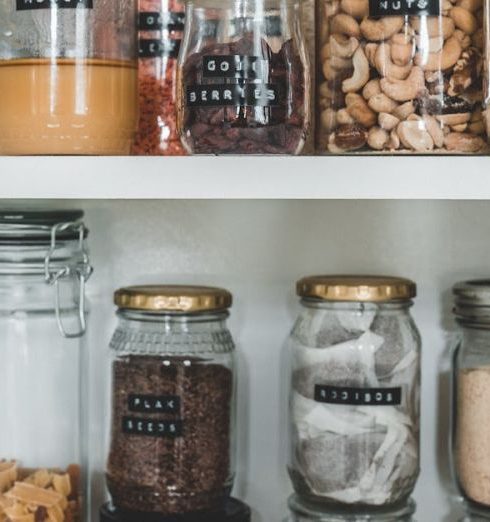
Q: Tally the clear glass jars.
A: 8